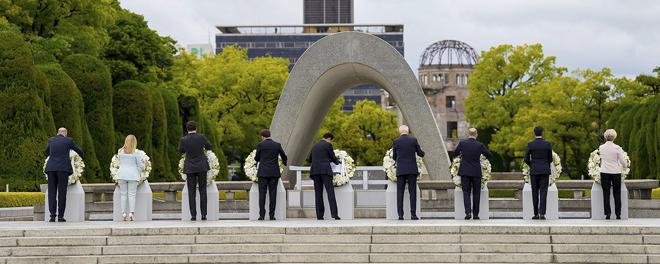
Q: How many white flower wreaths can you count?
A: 9